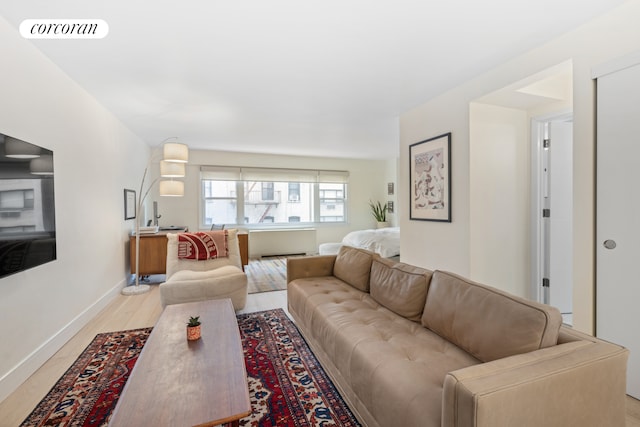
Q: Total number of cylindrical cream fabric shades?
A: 3